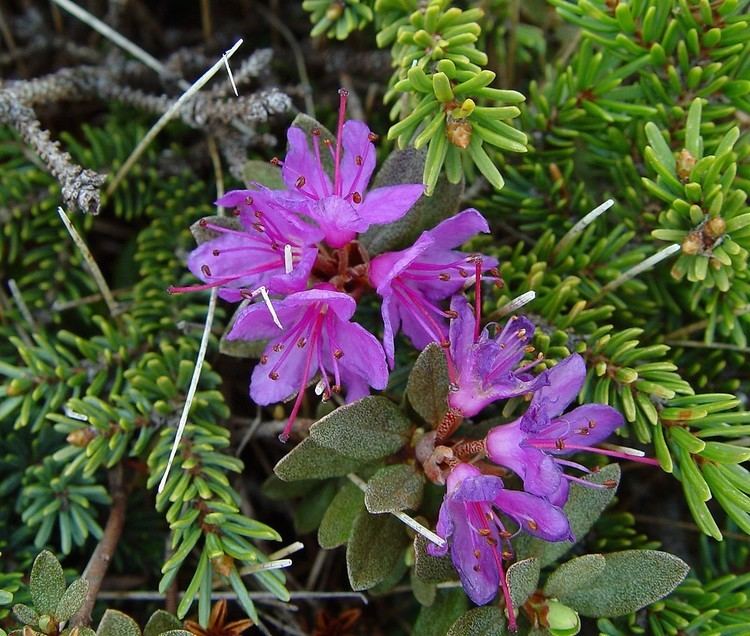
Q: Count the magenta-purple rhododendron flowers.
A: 7